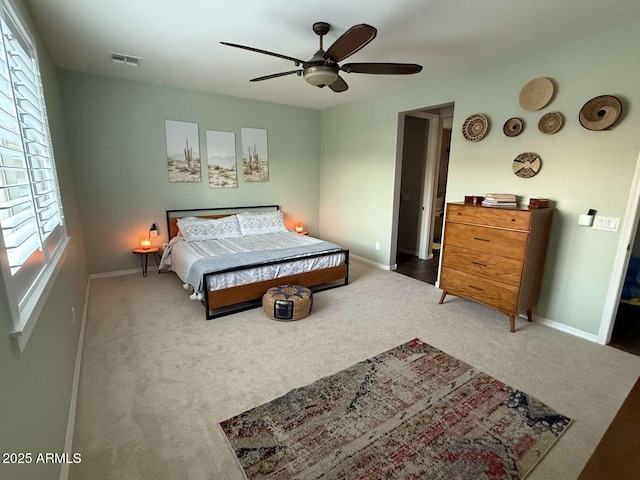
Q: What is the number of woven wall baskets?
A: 6